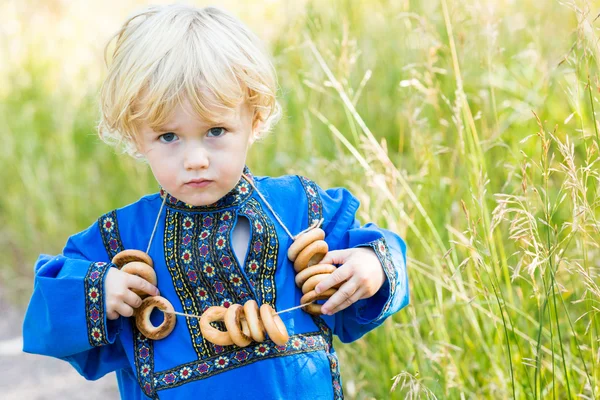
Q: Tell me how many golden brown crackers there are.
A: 12